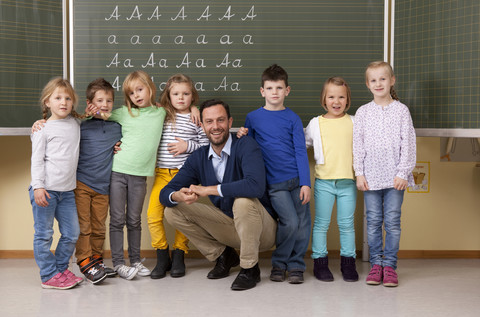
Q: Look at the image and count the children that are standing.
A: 7